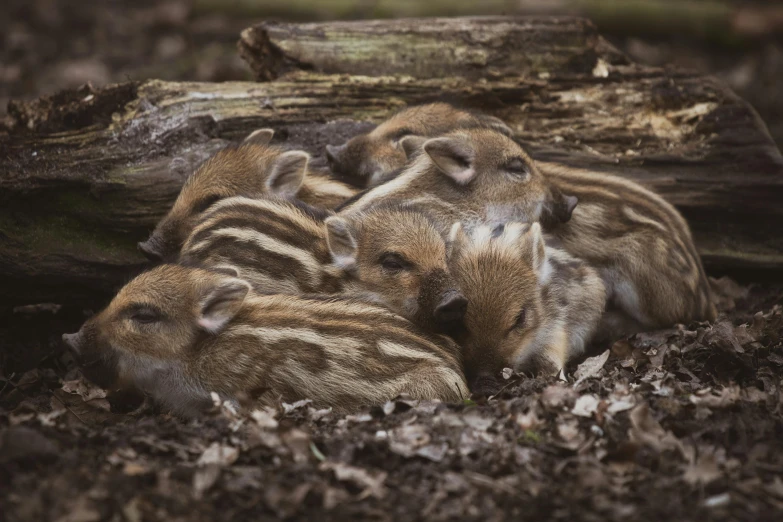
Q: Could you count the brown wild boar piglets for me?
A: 6